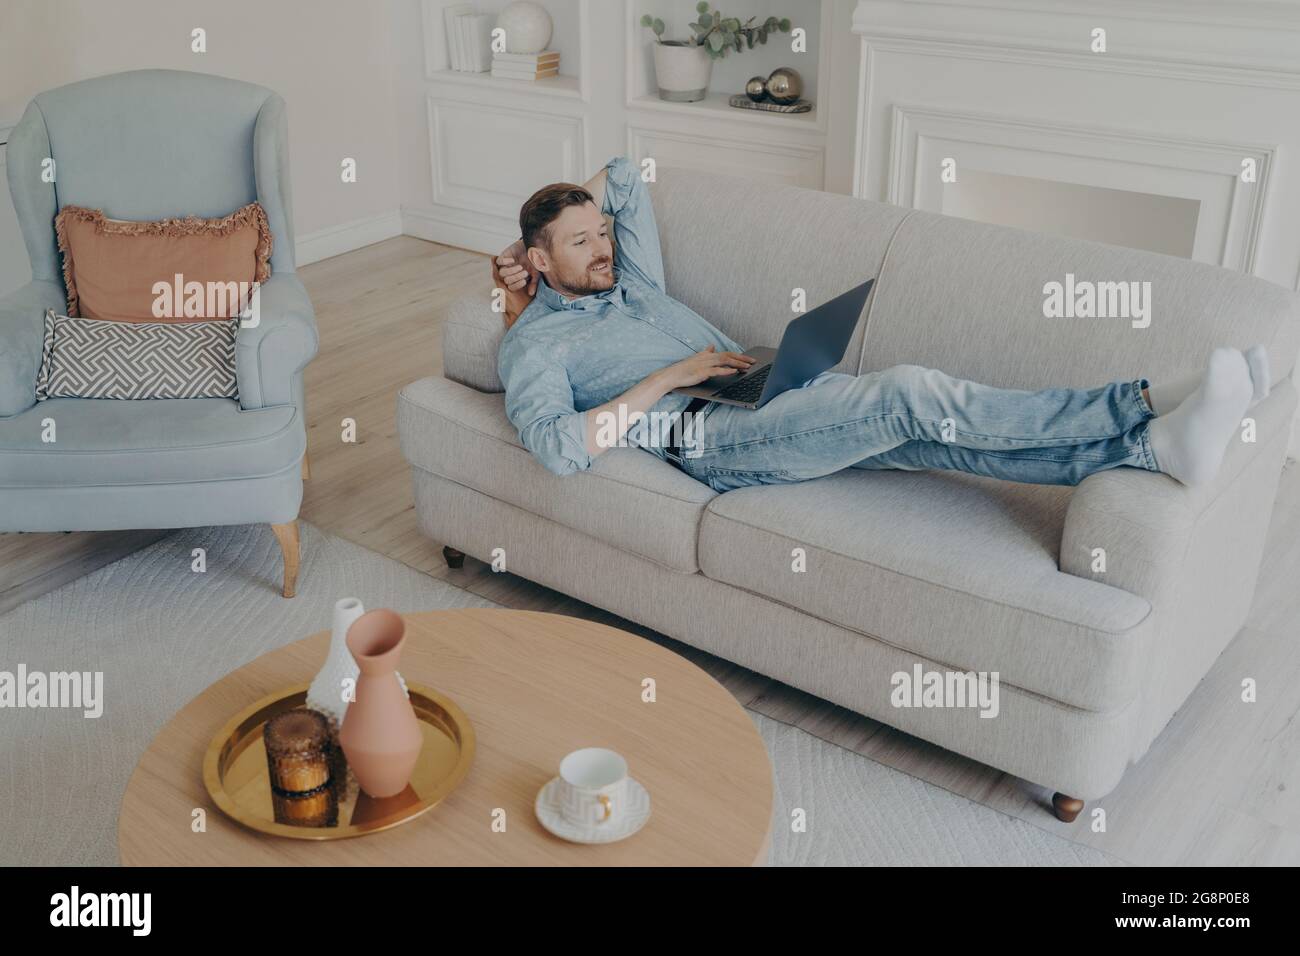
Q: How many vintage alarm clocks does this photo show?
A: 0